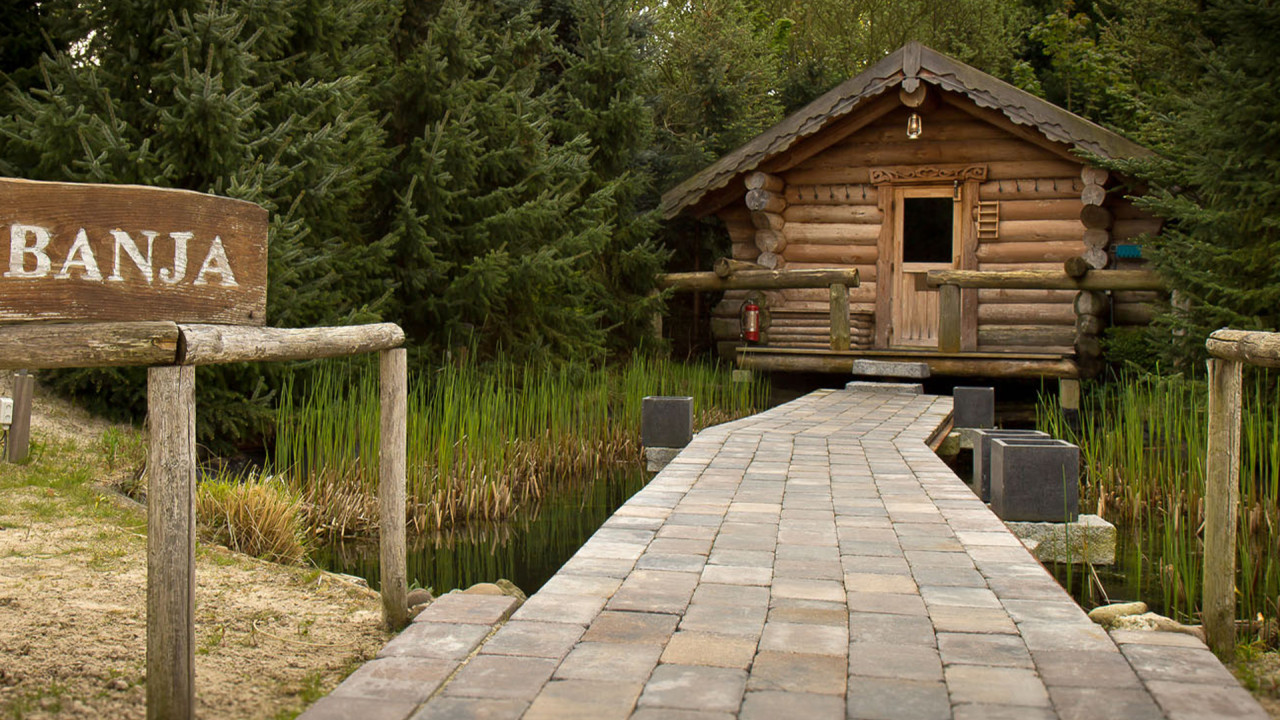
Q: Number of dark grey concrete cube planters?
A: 4